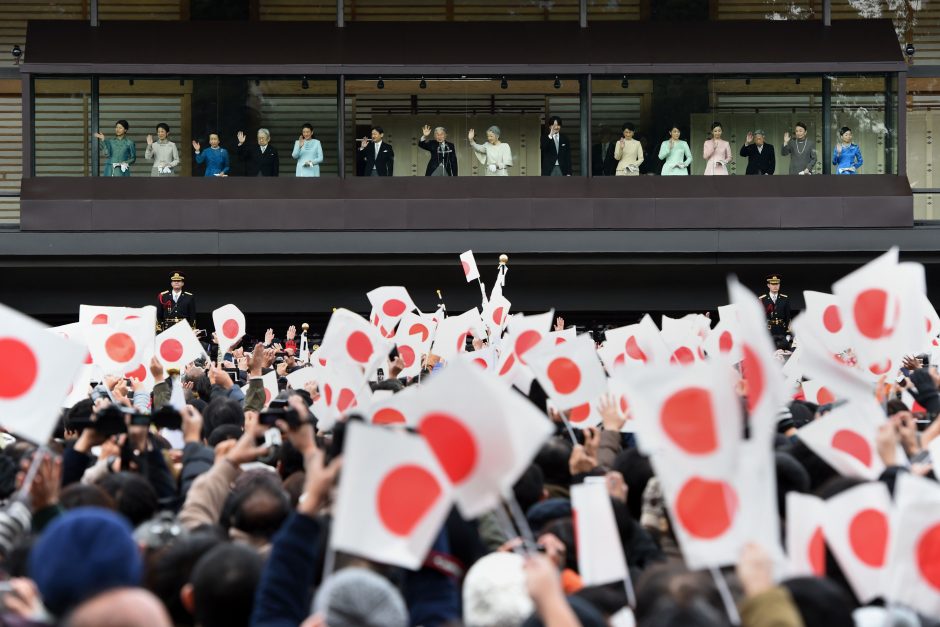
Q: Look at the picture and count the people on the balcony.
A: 15